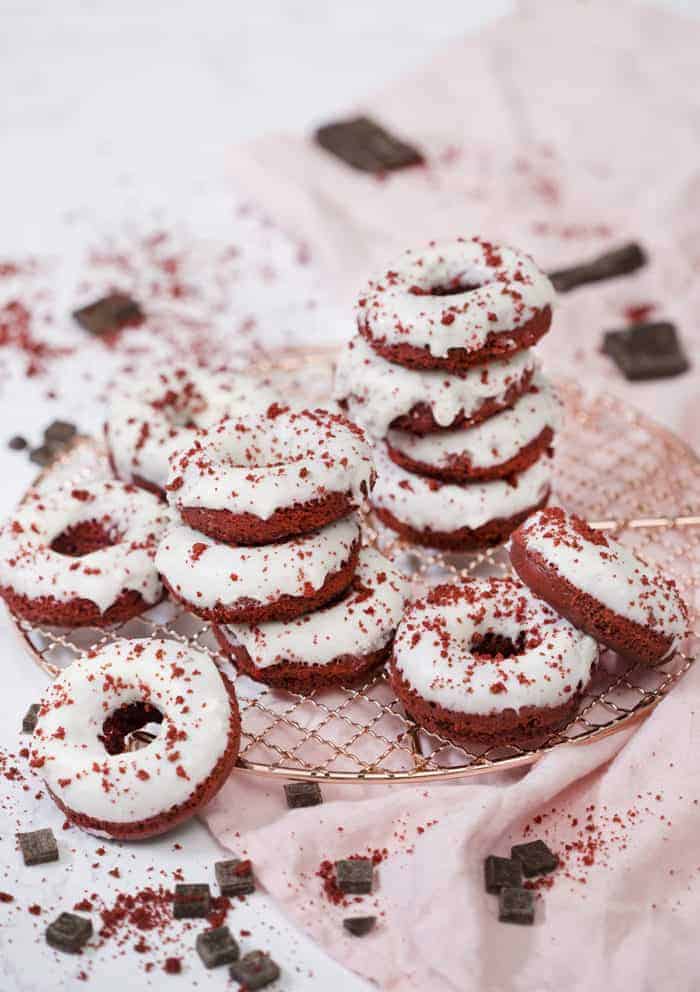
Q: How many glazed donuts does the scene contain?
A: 12